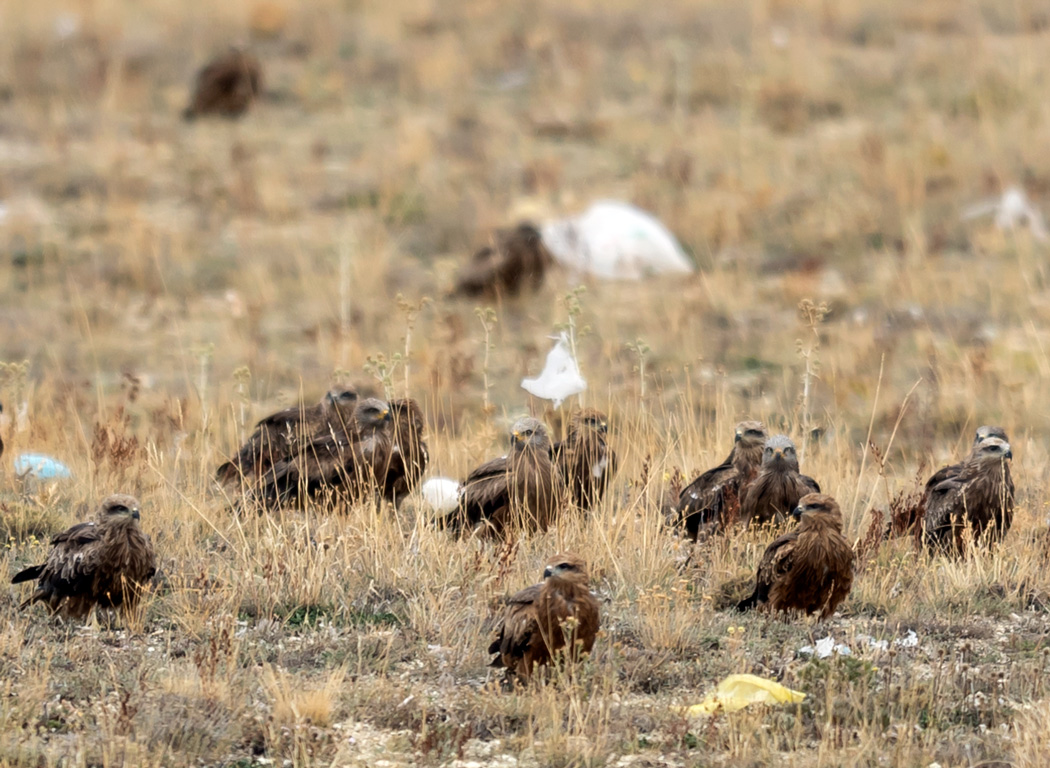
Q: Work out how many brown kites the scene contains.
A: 14